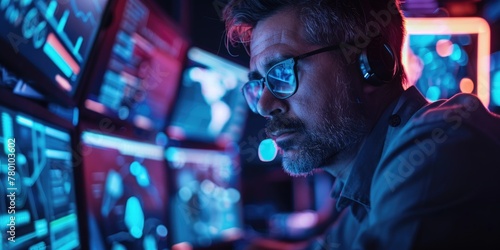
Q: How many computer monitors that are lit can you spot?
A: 6